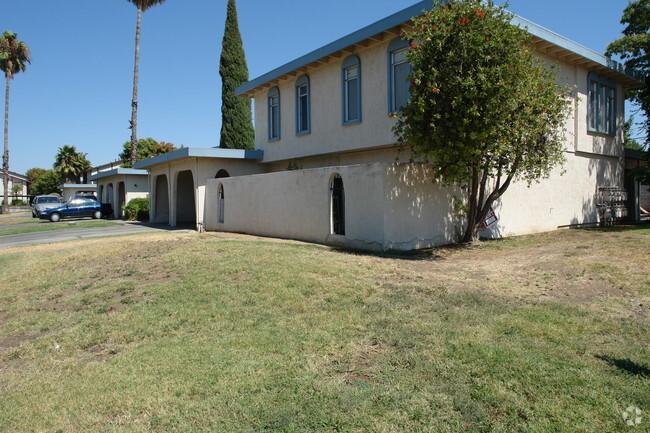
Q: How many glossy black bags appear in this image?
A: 0